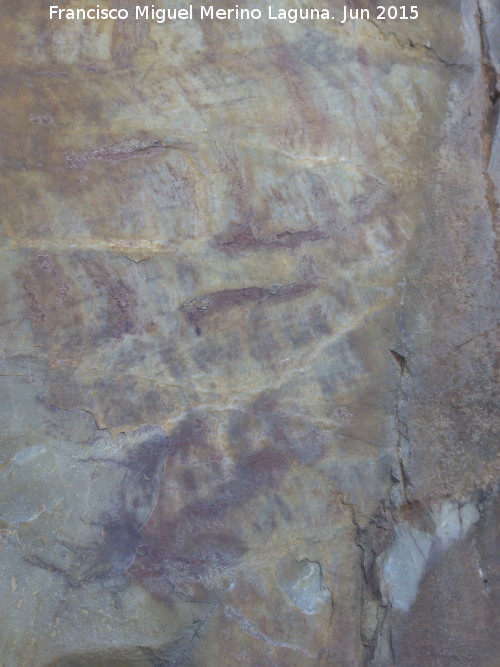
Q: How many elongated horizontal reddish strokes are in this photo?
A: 3